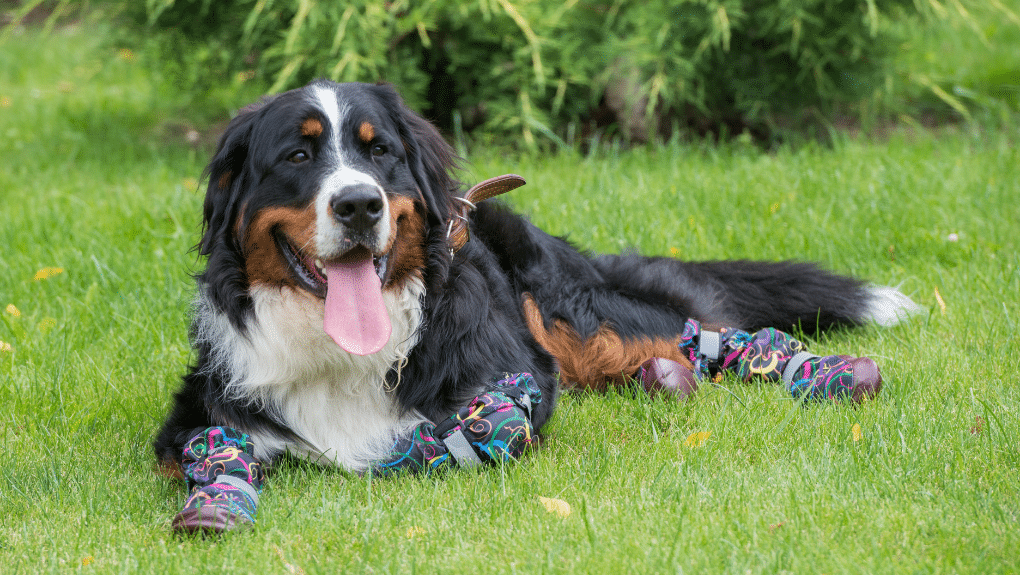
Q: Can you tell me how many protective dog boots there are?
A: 4